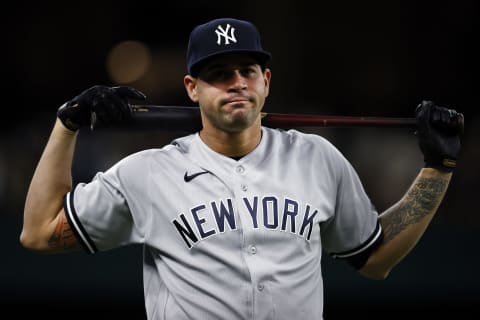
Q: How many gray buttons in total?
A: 4